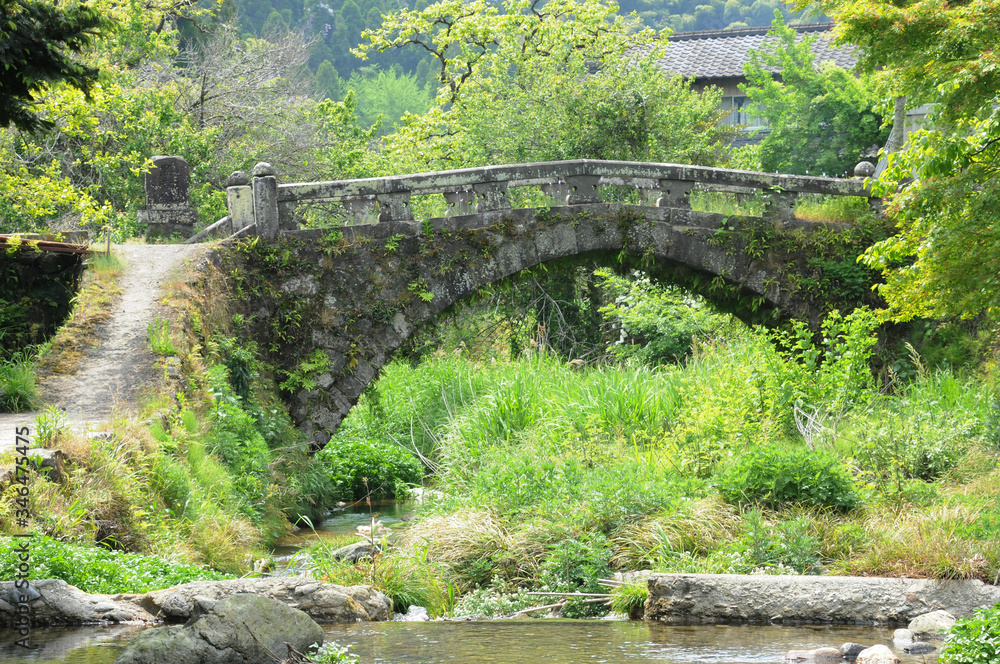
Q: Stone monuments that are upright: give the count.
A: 1